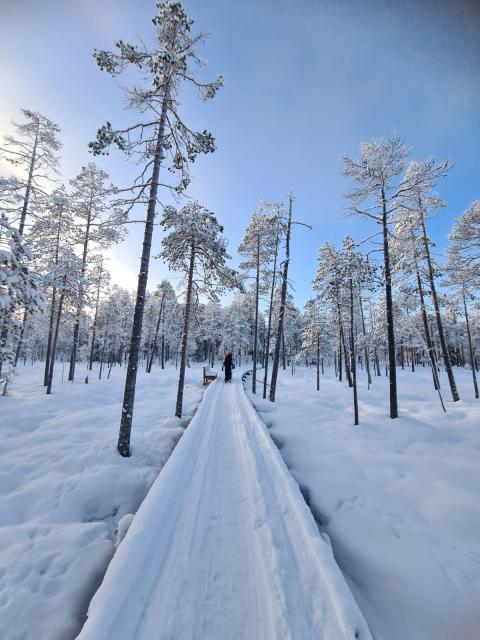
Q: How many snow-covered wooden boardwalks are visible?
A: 1